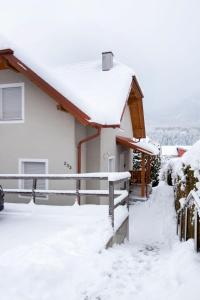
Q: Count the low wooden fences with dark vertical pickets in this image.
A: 1